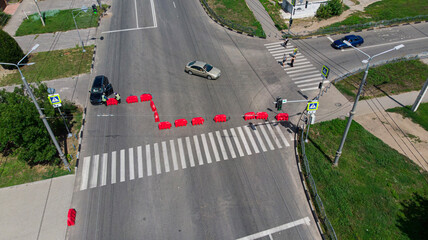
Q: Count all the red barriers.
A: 13